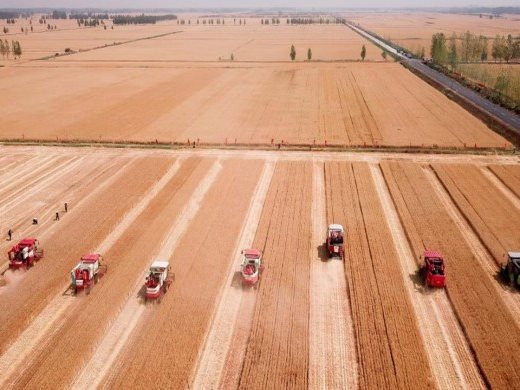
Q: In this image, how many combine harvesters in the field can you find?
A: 7